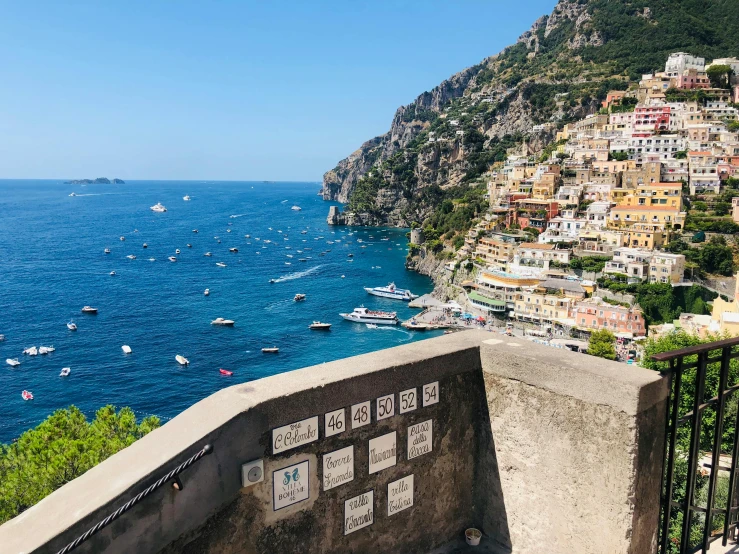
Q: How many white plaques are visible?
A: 12